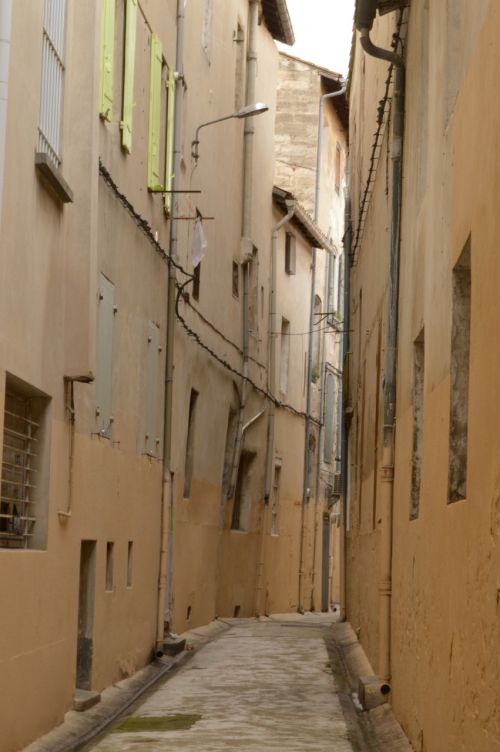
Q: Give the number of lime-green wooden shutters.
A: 4